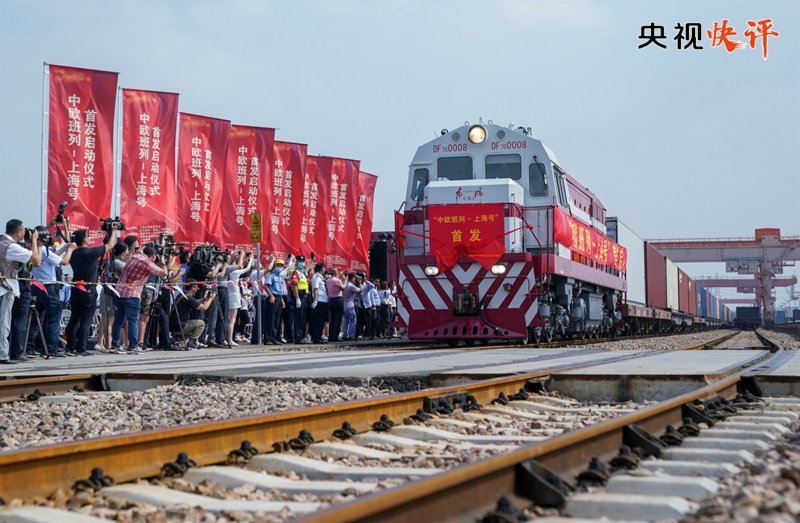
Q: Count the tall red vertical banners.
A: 8